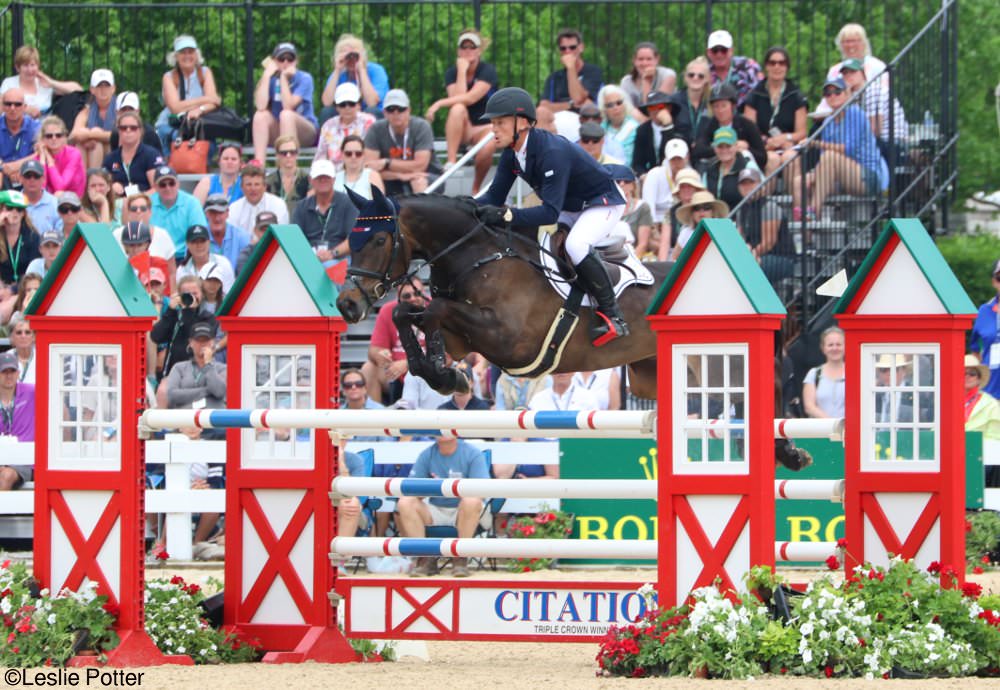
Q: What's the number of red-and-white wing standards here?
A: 4